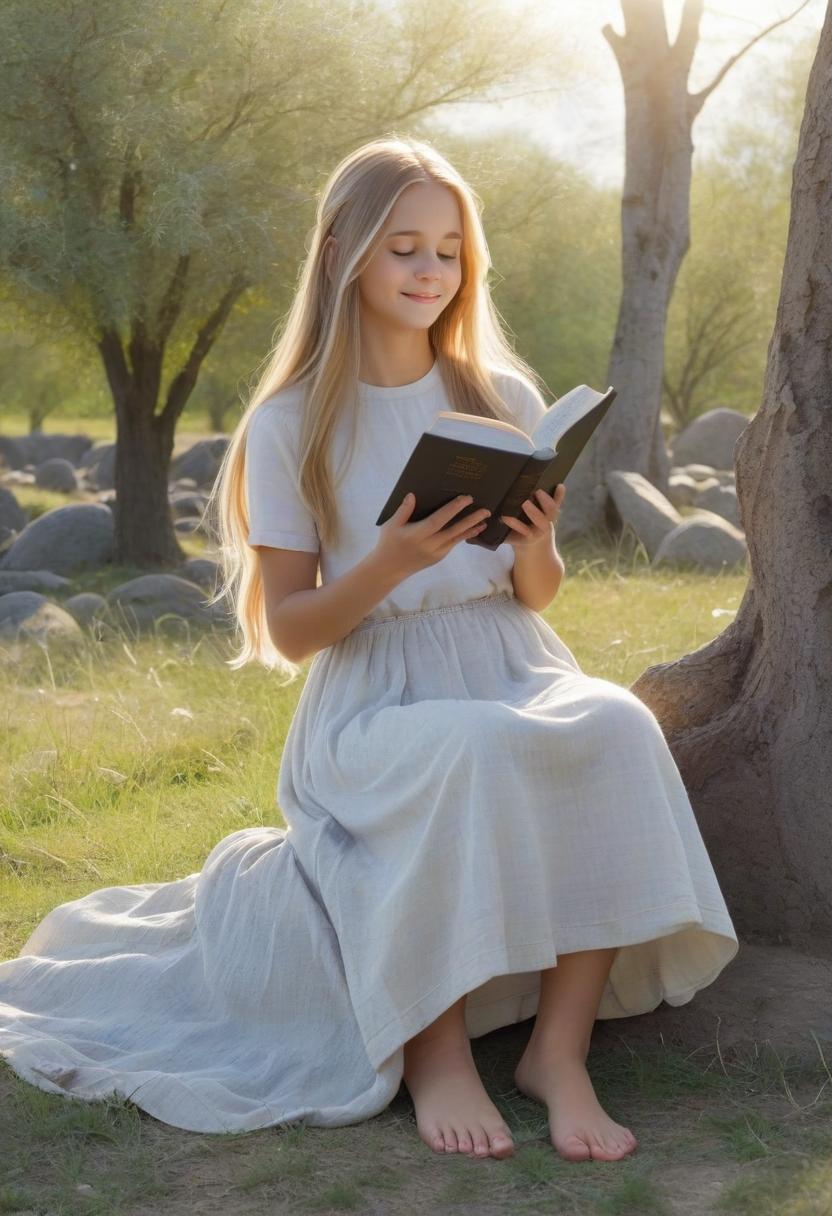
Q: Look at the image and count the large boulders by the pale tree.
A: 3